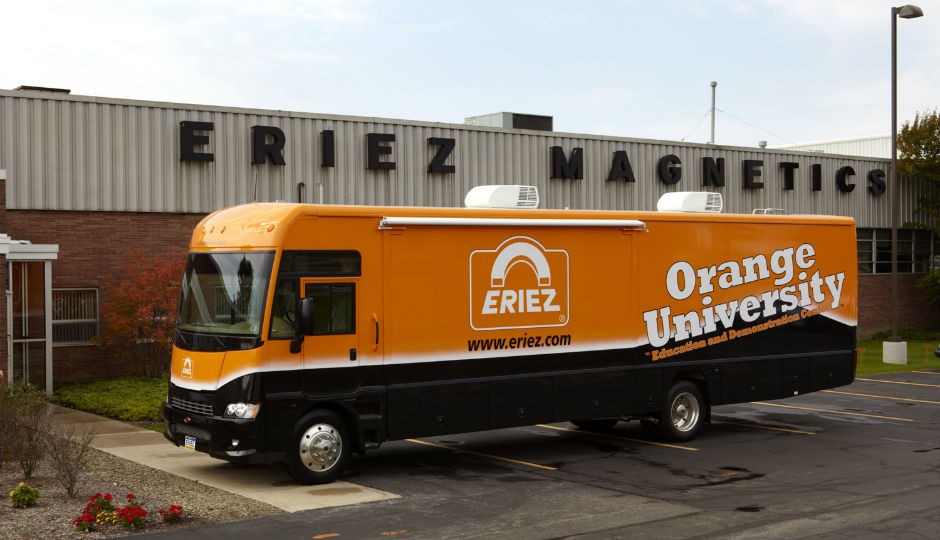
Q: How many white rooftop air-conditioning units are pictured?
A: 2